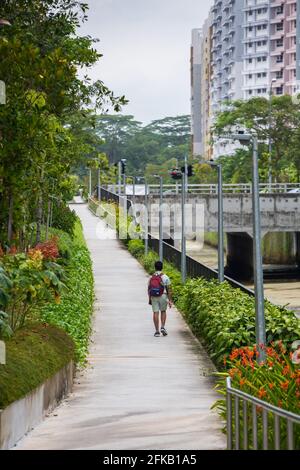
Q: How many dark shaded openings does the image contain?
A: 2